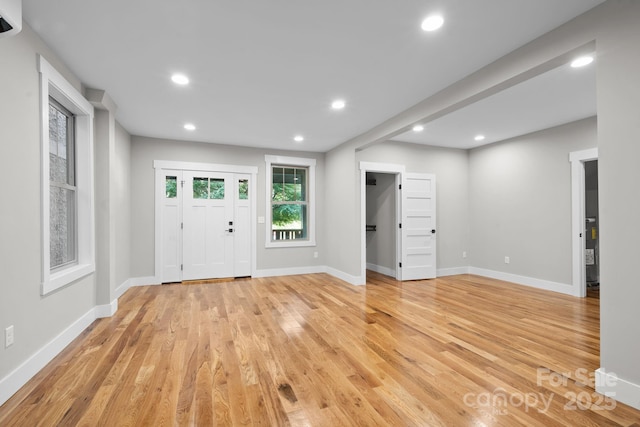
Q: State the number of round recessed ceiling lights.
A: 8